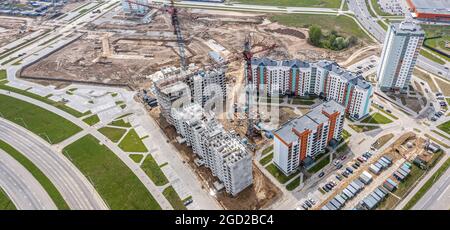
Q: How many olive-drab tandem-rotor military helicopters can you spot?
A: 0